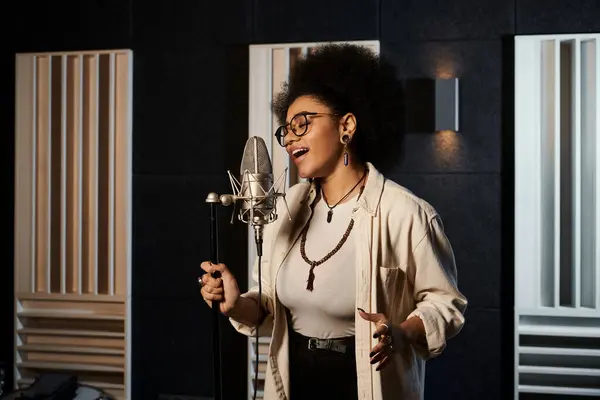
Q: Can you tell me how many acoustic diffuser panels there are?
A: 3